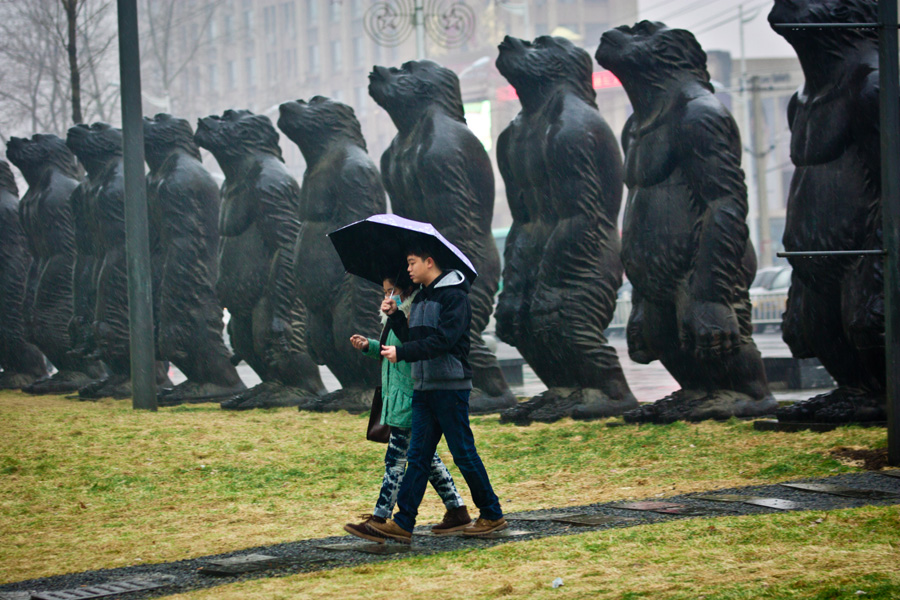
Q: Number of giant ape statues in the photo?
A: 10